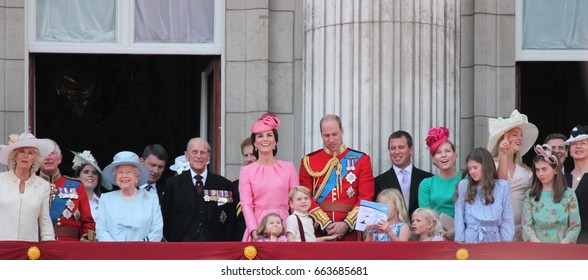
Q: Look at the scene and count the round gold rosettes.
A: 3